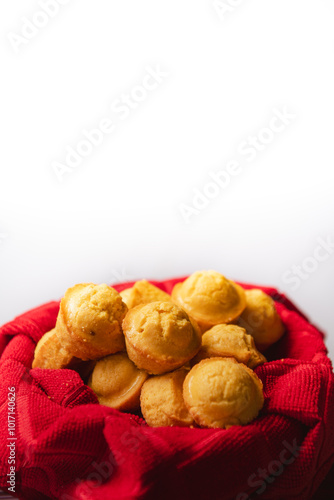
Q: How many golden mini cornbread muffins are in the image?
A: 10